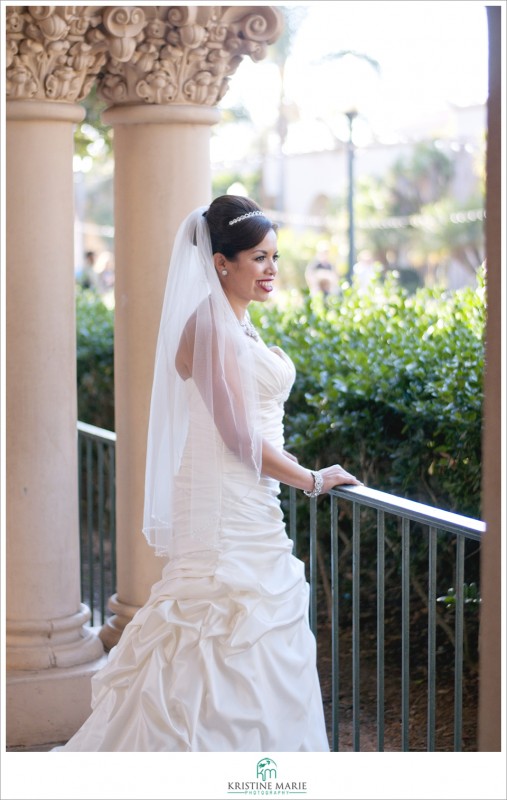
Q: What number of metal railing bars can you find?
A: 12